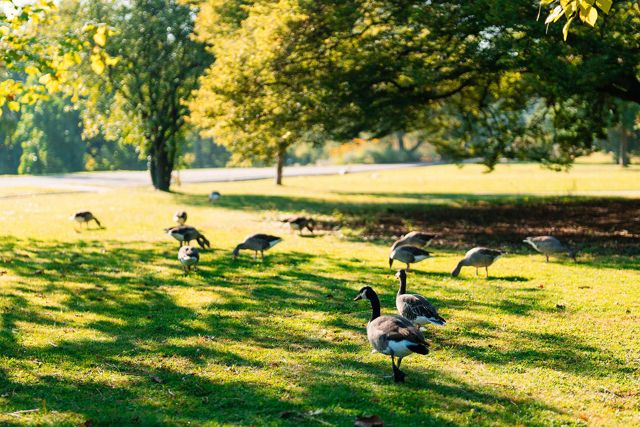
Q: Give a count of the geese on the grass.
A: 13